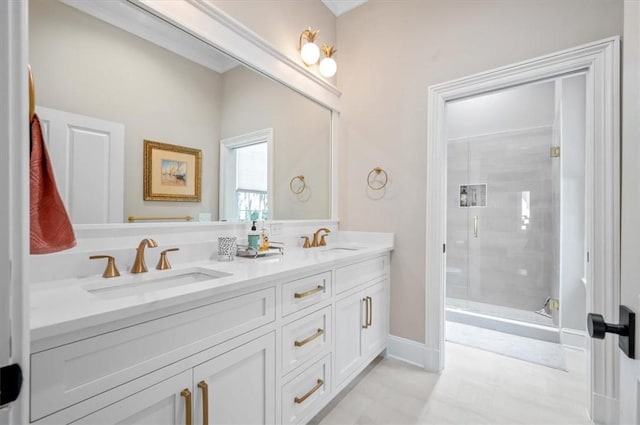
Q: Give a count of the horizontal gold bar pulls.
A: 3